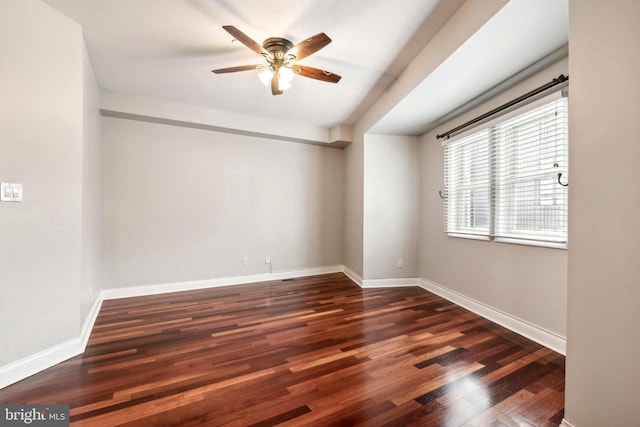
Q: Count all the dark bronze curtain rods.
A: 1